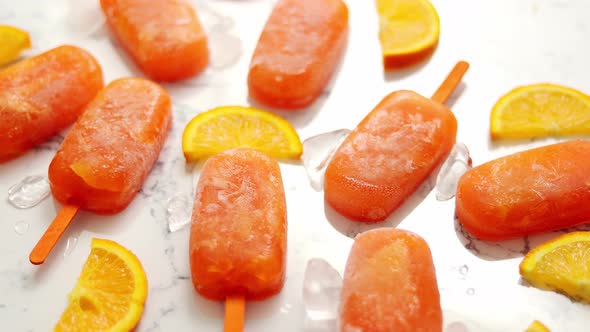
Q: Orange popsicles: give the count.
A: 8